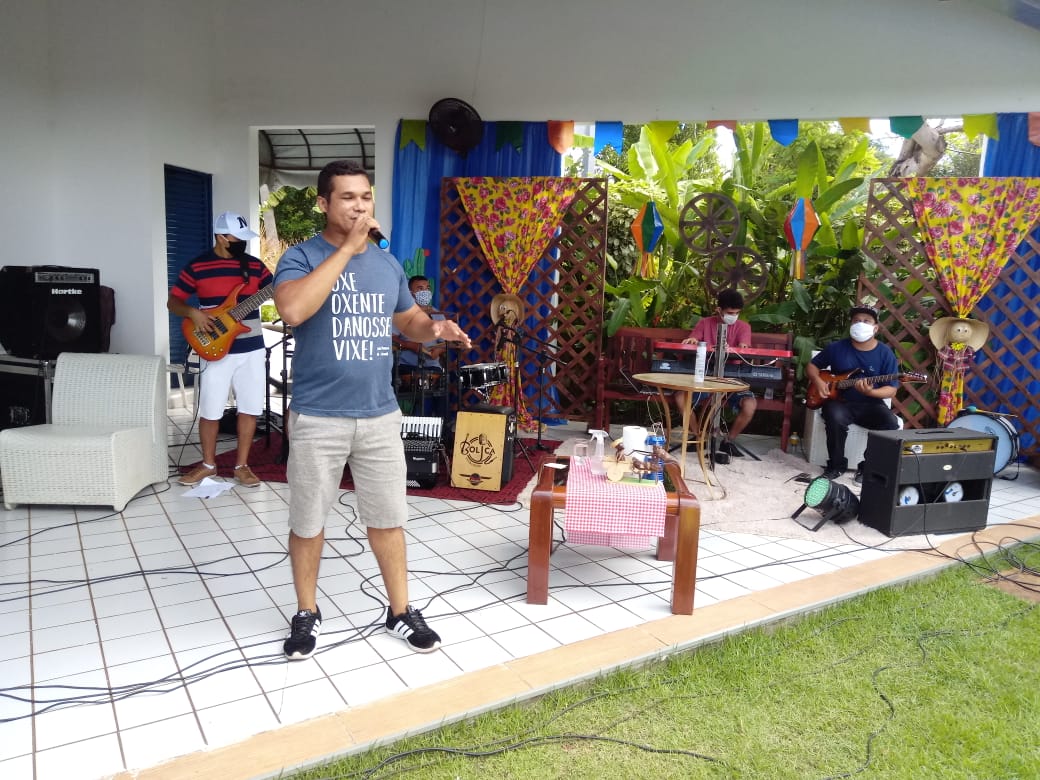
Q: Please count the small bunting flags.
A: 11